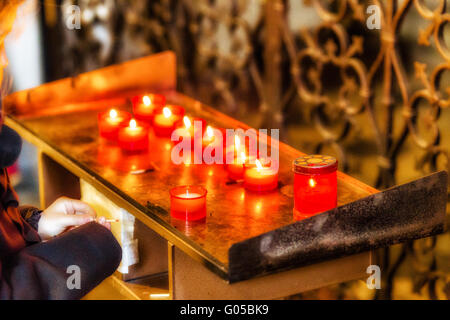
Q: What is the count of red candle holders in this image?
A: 11